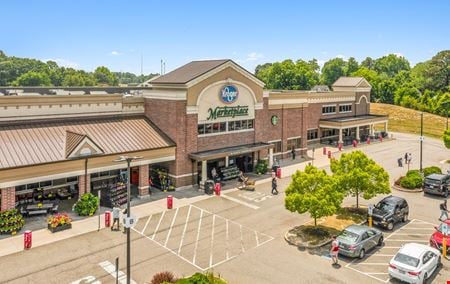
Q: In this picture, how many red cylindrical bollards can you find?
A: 11